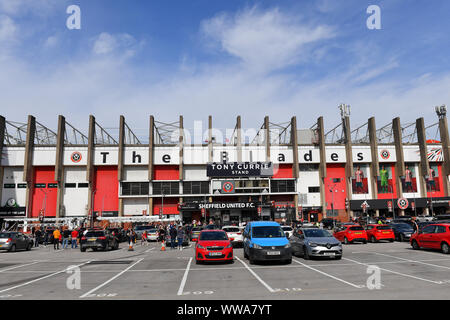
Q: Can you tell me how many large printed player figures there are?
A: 4